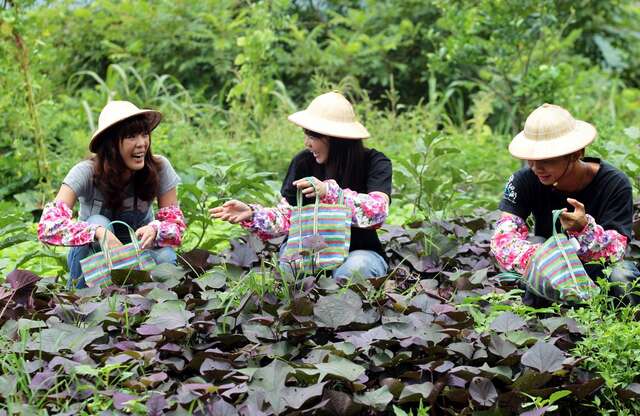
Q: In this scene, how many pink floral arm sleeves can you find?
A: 6